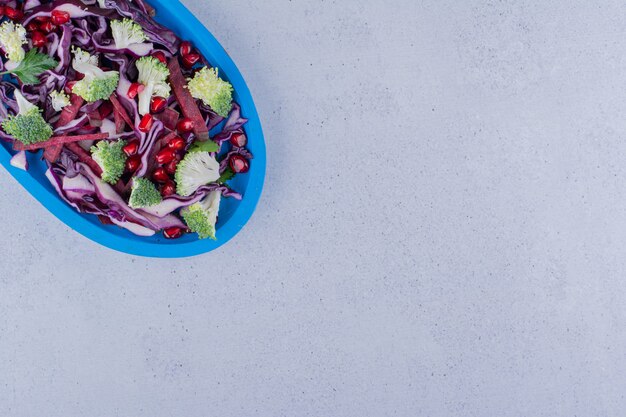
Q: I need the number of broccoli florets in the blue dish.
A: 11